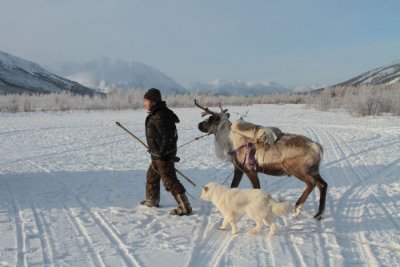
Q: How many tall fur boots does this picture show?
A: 2